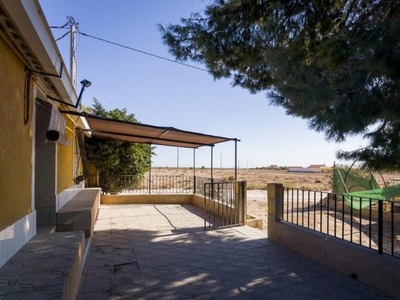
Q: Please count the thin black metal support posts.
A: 4